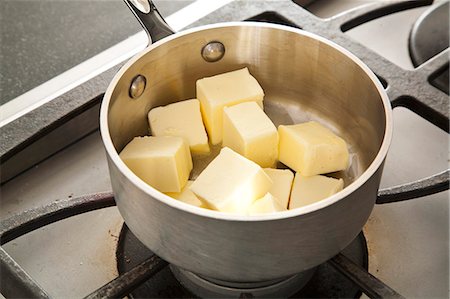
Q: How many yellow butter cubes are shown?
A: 10